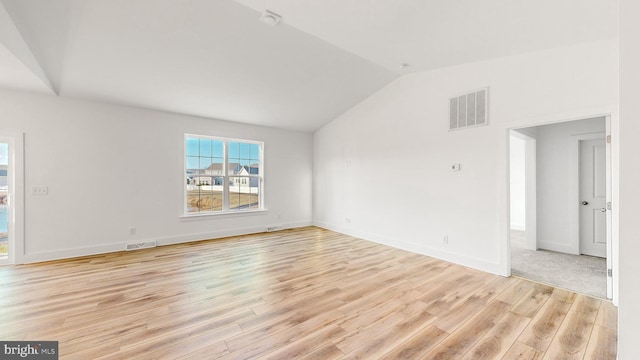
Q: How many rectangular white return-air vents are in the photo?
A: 1